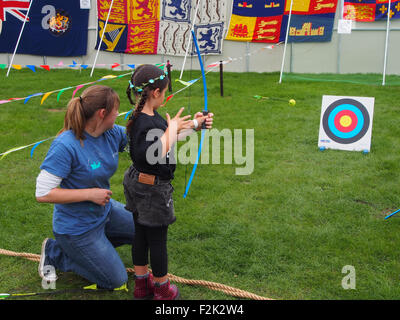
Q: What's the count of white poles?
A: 5